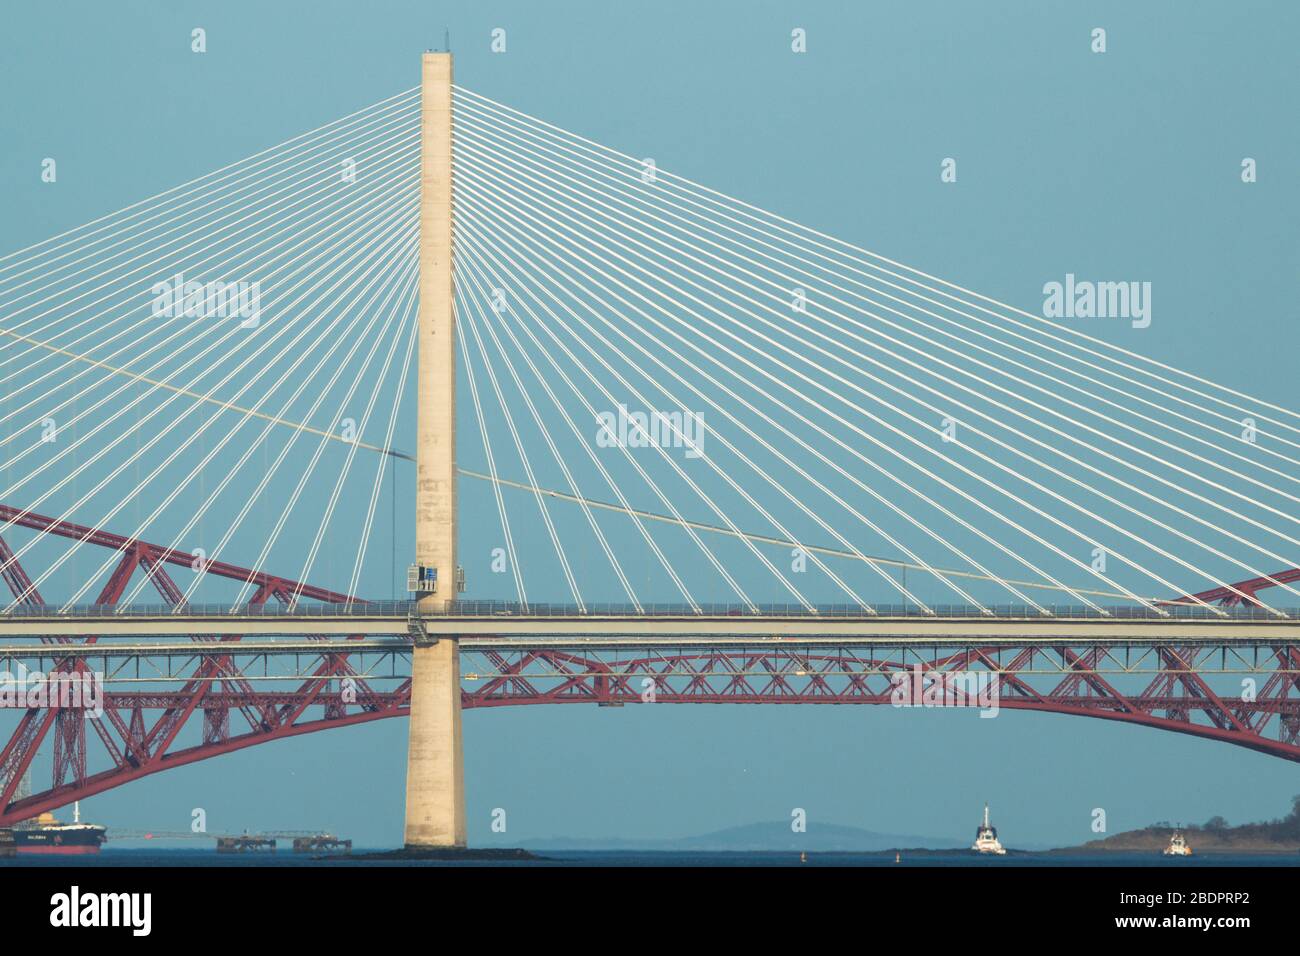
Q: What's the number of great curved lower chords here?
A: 2